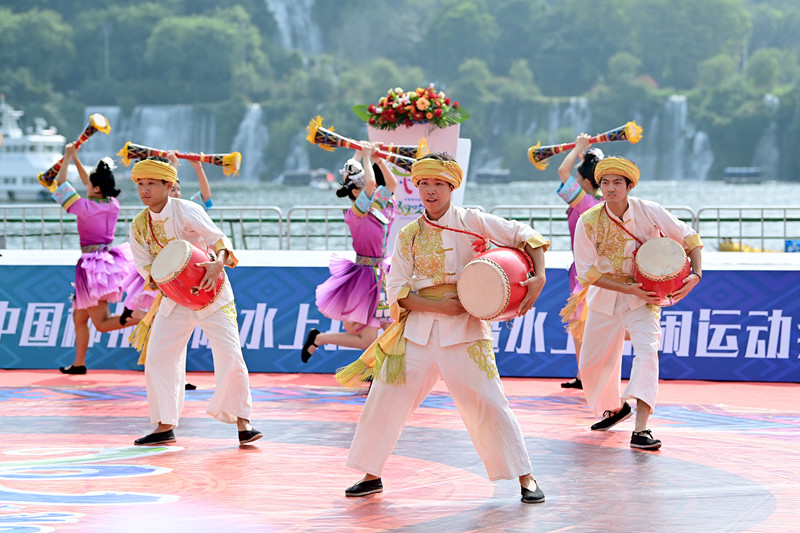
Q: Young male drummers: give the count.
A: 3